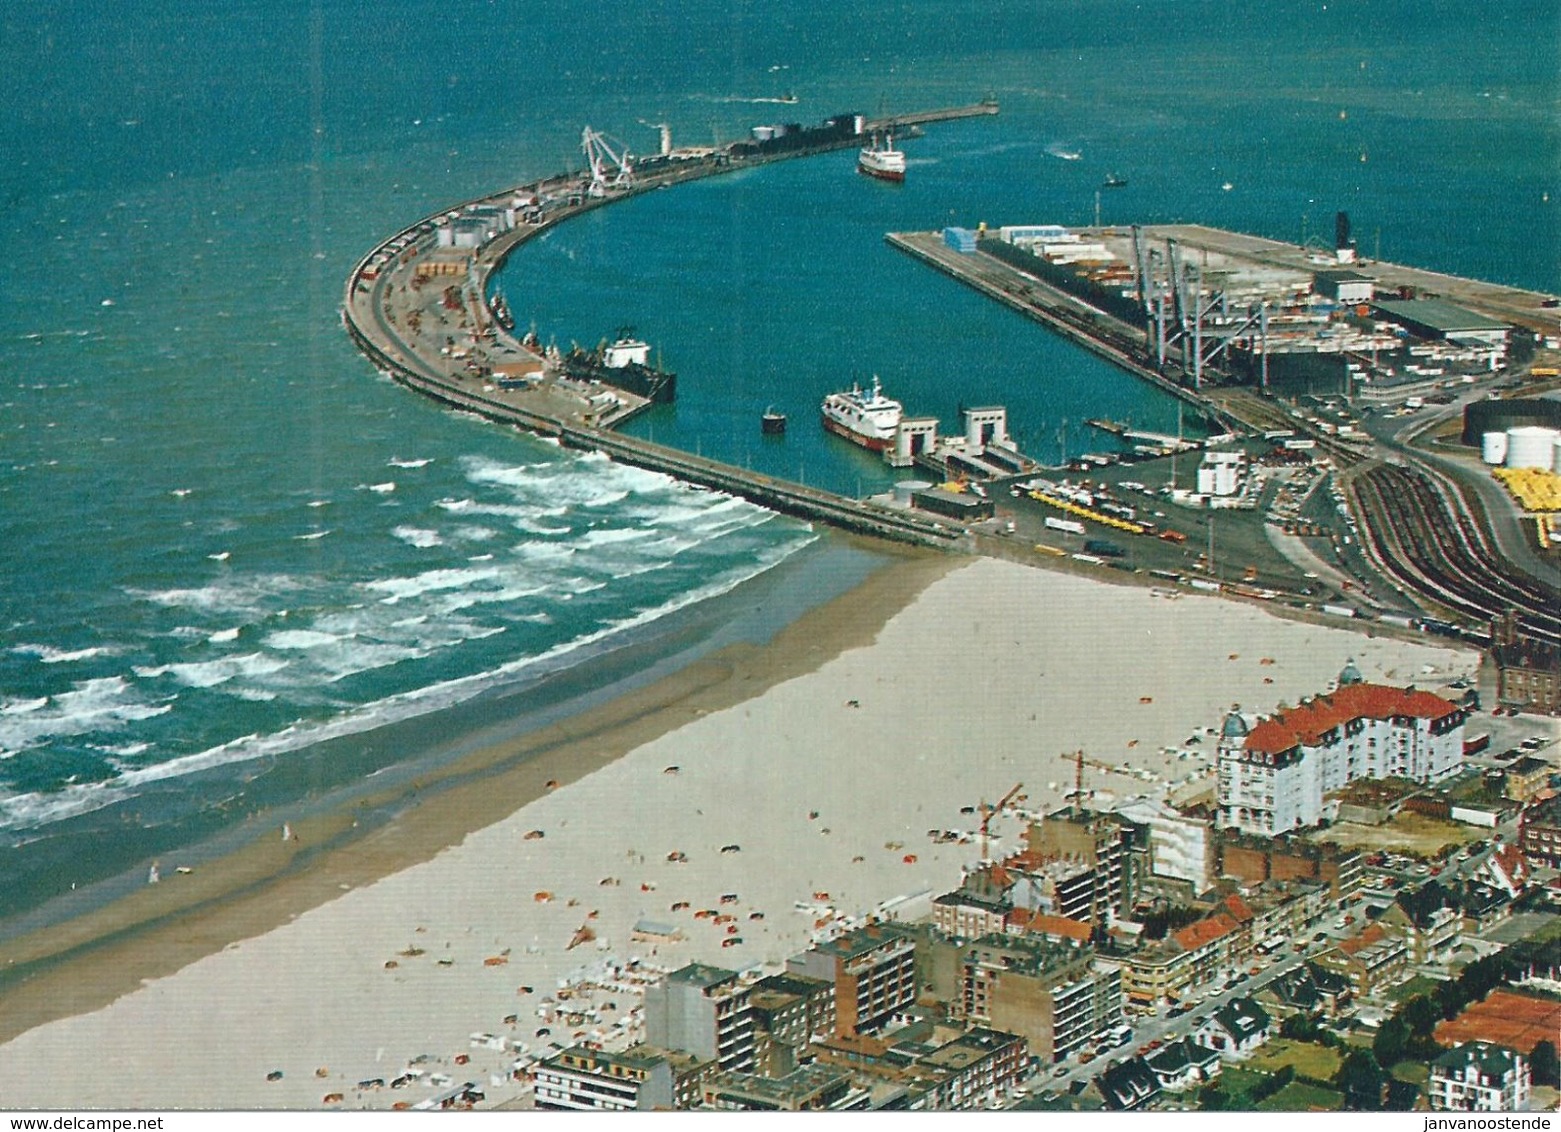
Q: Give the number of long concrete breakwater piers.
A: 1